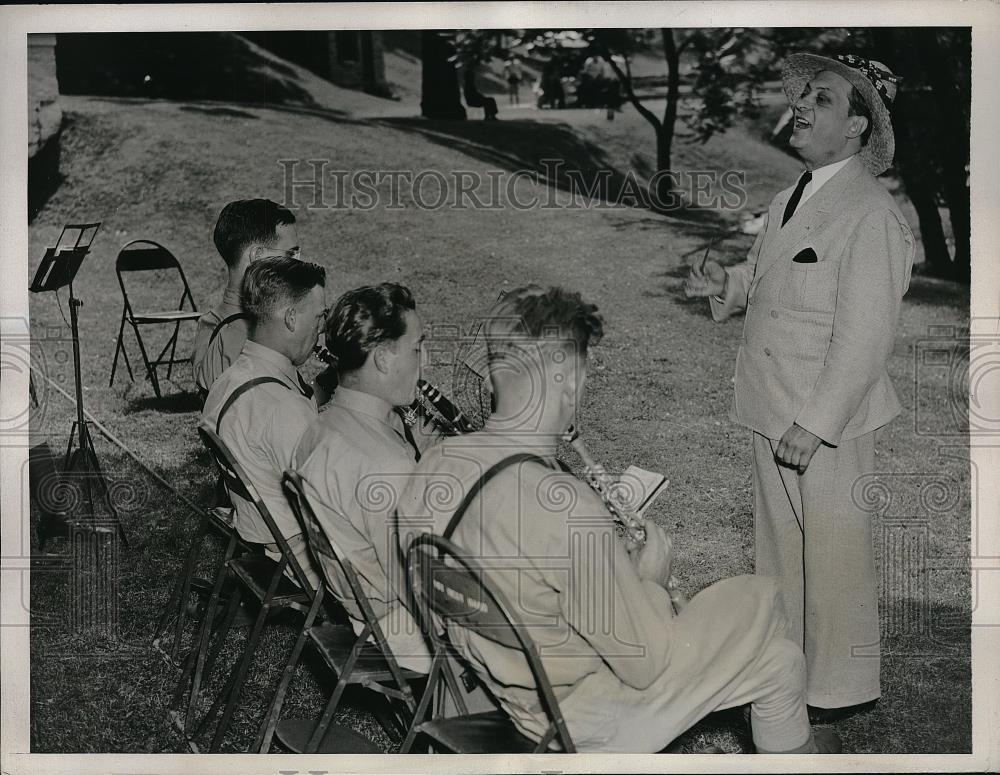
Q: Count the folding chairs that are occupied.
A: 4